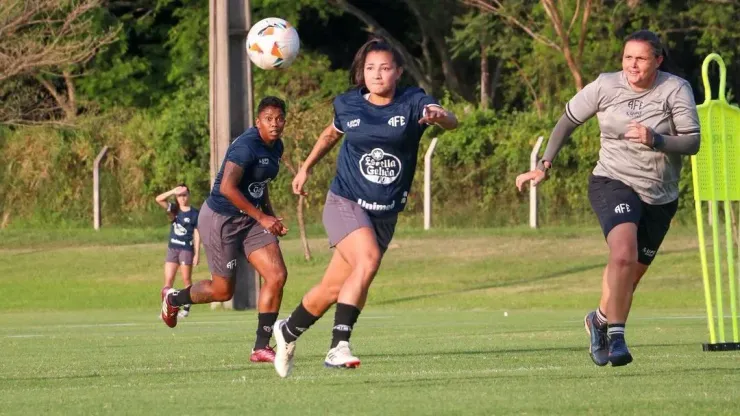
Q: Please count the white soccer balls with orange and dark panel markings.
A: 1